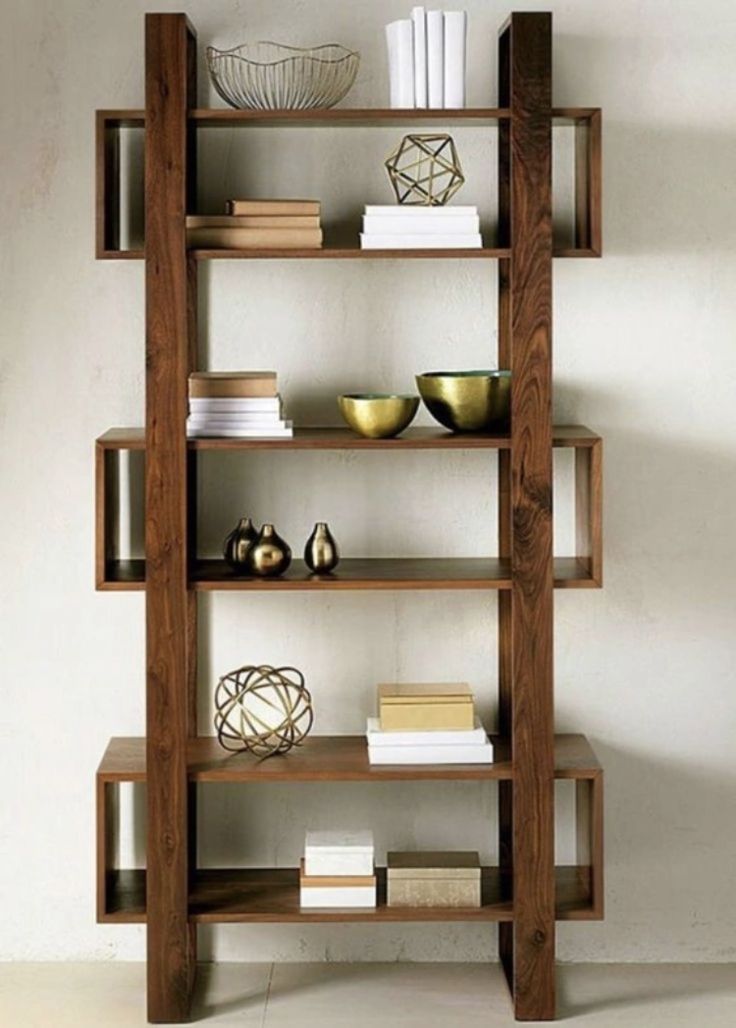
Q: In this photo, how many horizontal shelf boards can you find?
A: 6